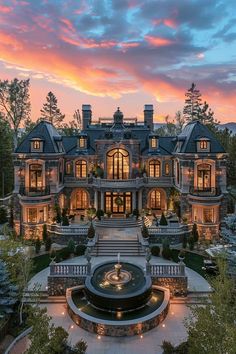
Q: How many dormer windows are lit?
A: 4